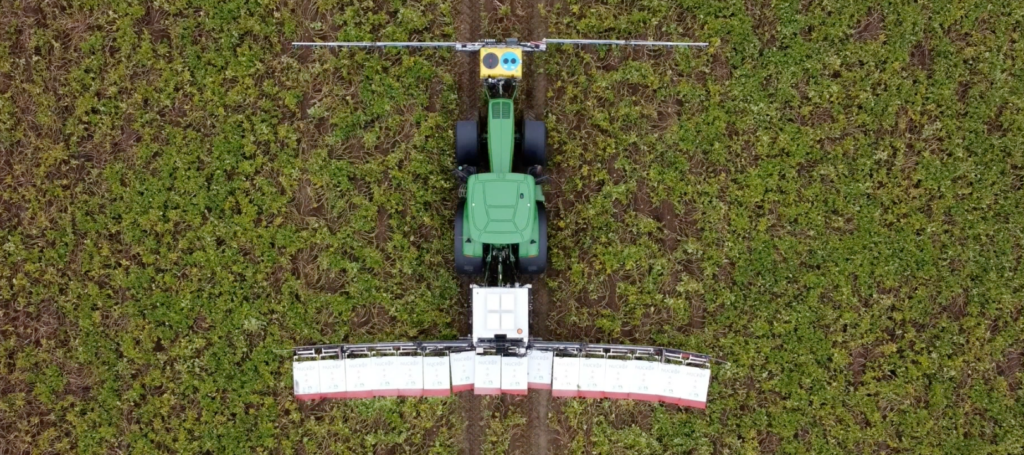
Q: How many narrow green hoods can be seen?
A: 1